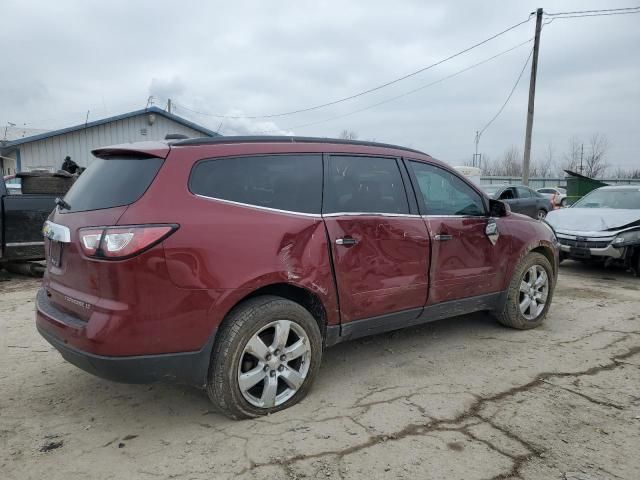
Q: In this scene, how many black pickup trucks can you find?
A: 1